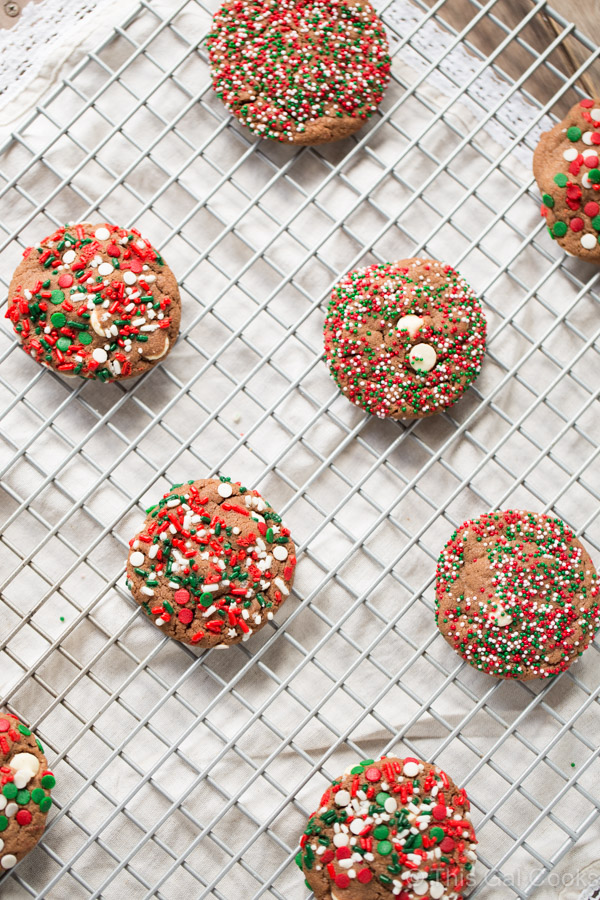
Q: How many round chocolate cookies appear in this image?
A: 8